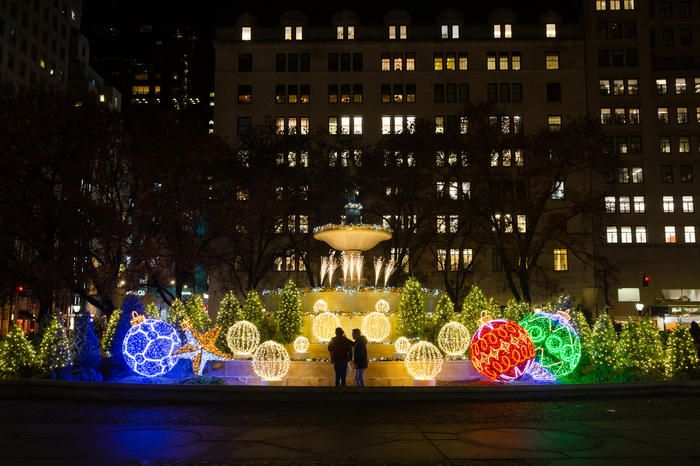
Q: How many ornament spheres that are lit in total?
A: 13